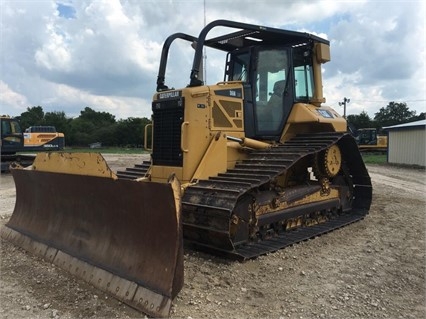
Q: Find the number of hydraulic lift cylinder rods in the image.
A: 1